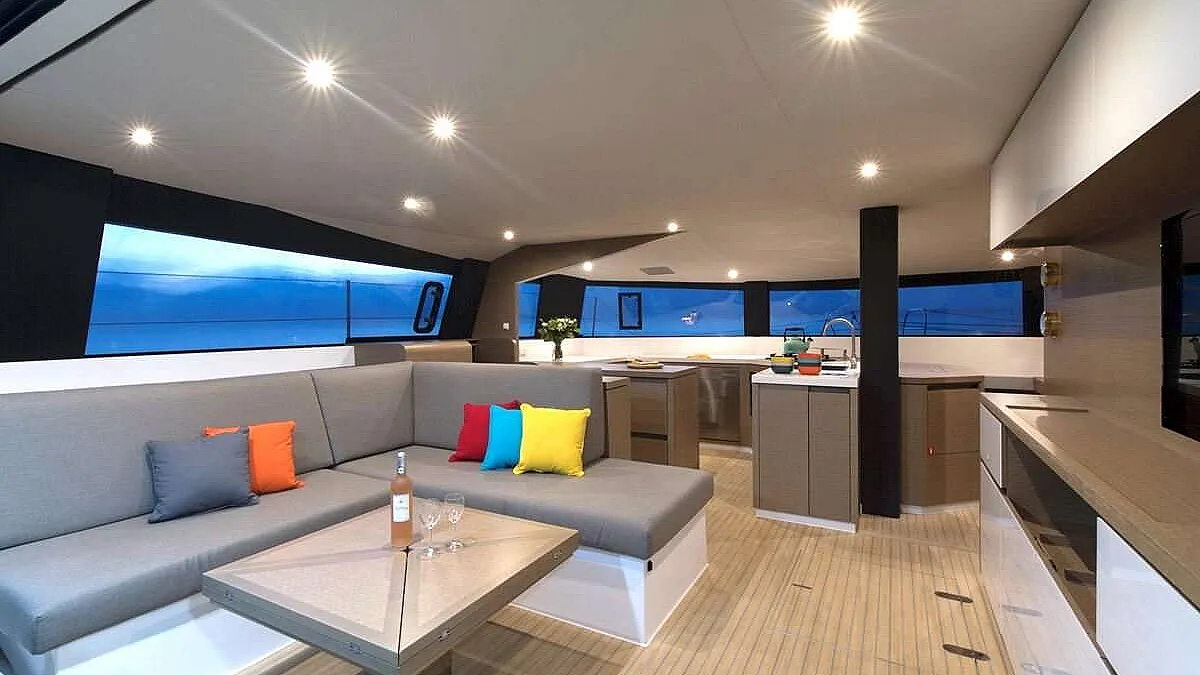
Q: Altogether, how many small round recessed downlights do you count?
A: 11